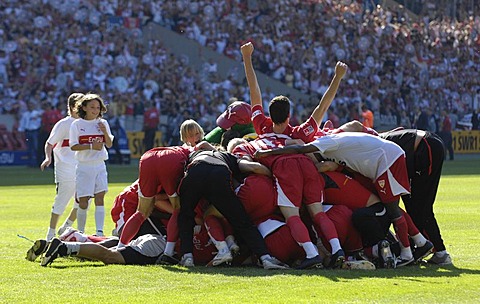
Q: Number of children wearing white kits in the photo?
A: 2